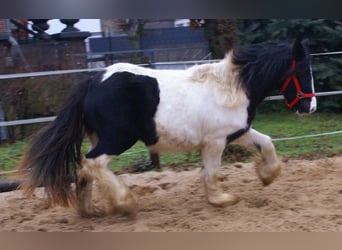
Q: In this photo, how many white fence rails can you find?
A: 3